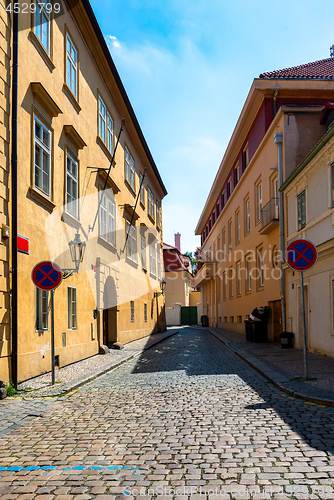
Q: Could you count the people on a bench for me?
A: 0